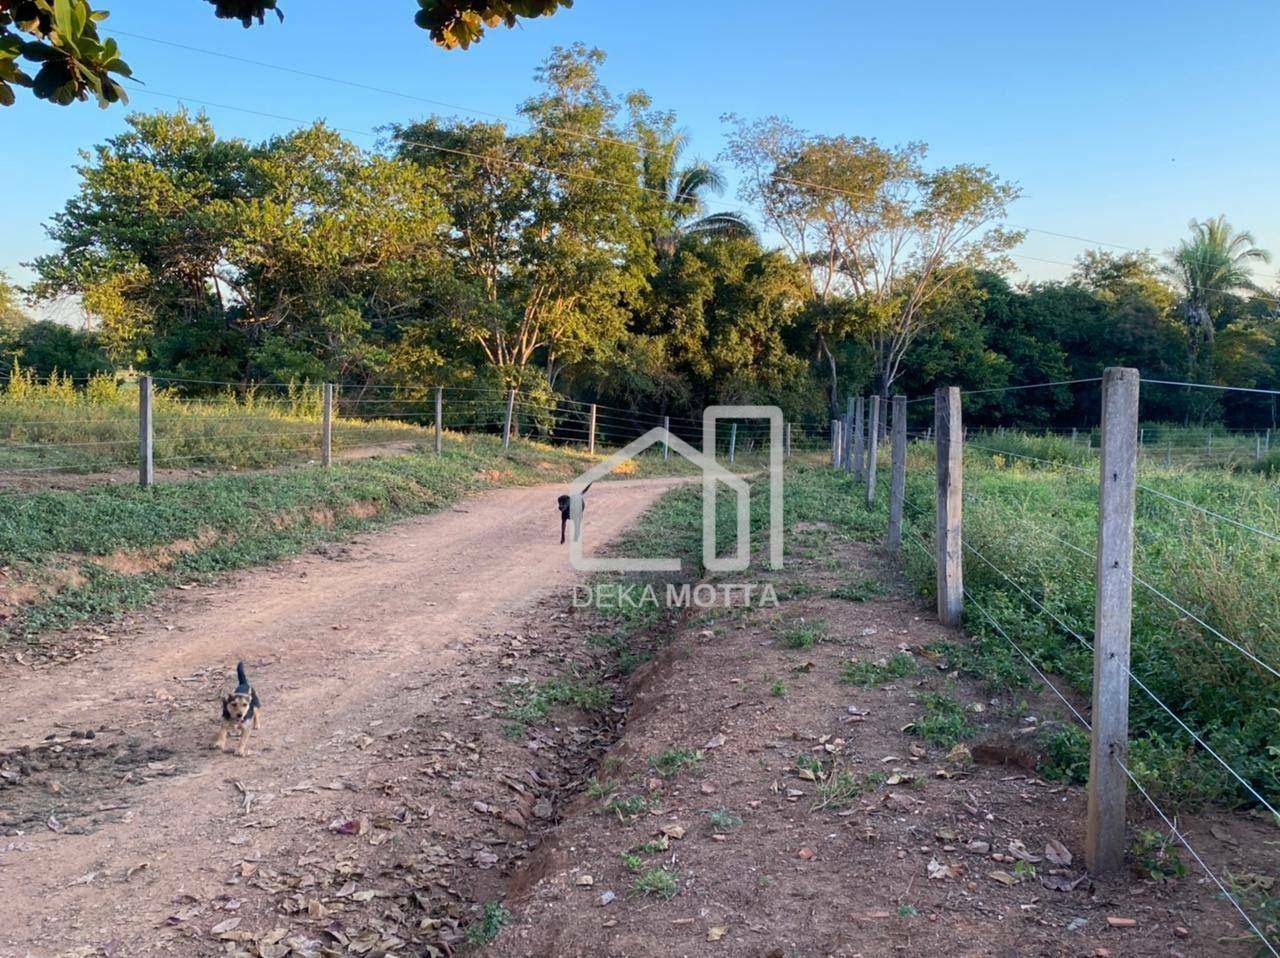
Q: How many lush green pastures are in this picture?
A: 2